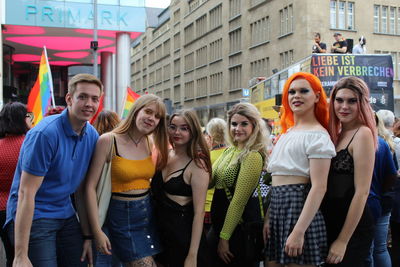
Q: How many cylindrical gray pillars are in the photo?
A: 2